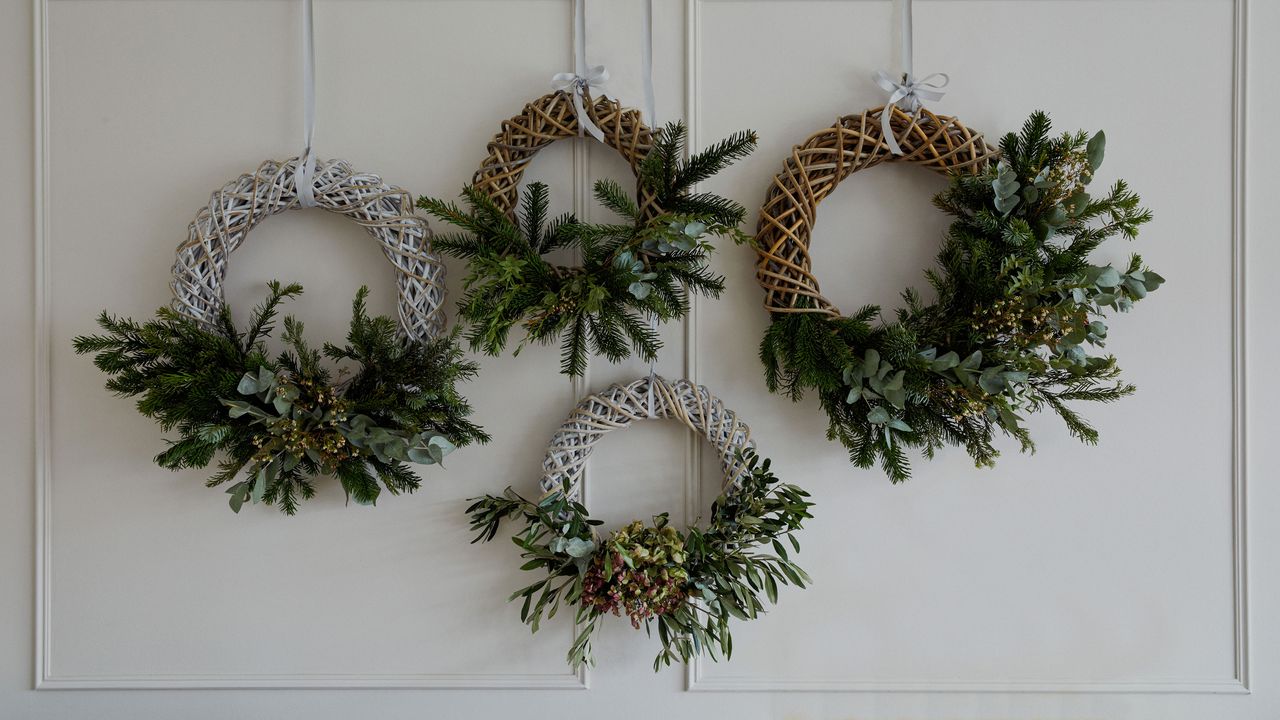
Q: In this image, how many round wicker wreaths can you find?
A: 4